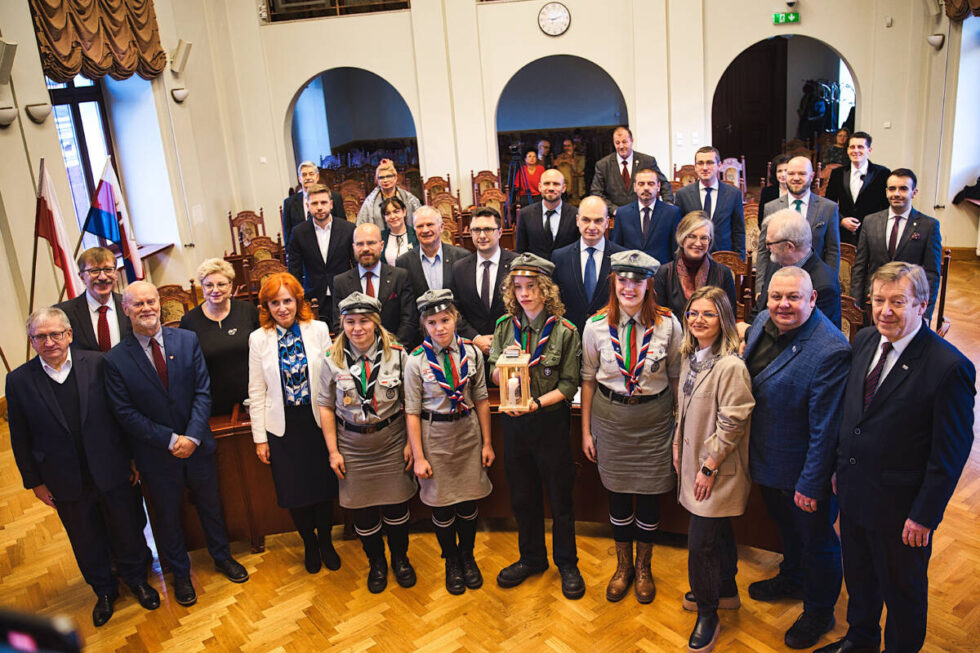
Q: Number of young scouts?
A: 4